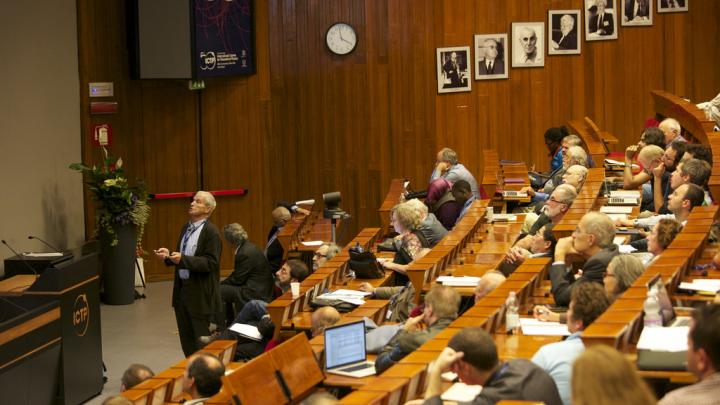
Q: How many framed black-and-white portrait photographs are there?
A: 7